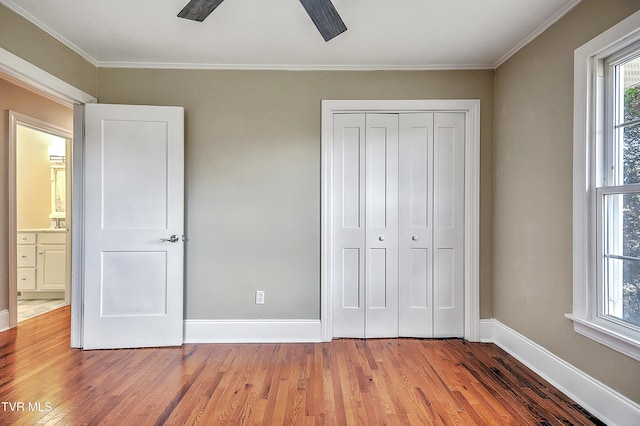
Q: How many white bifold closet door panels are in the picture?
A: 4